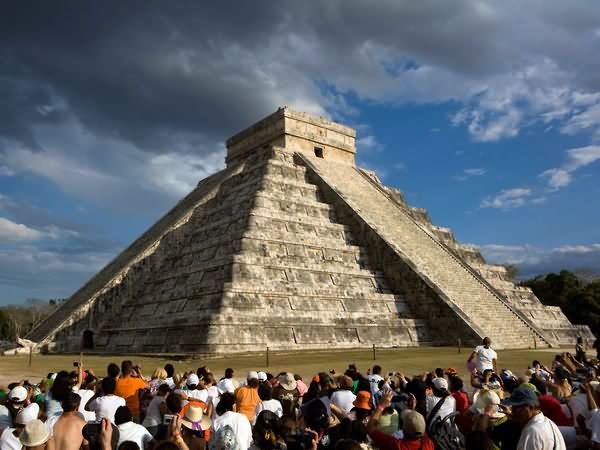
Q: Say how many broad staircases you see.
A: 2